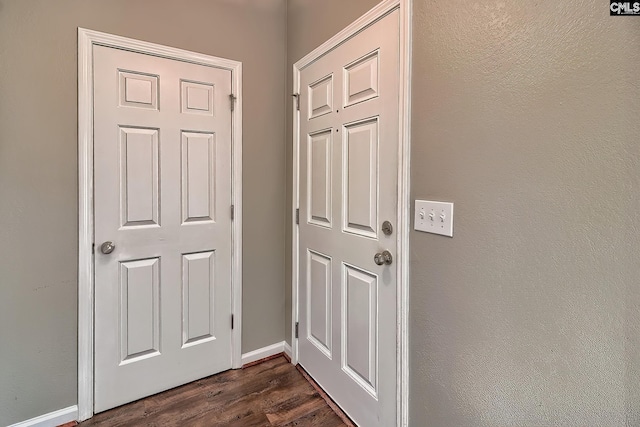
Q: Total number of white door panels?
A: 12